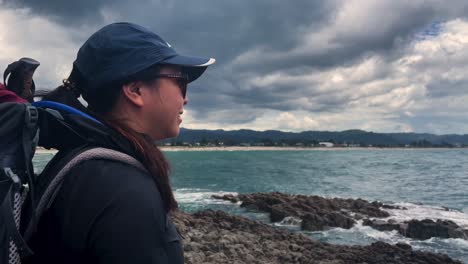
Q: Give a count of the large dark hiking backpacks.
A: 1